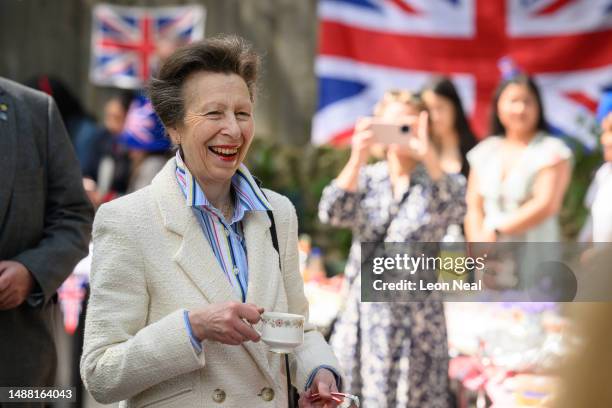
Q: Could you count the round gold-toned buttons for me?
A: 2